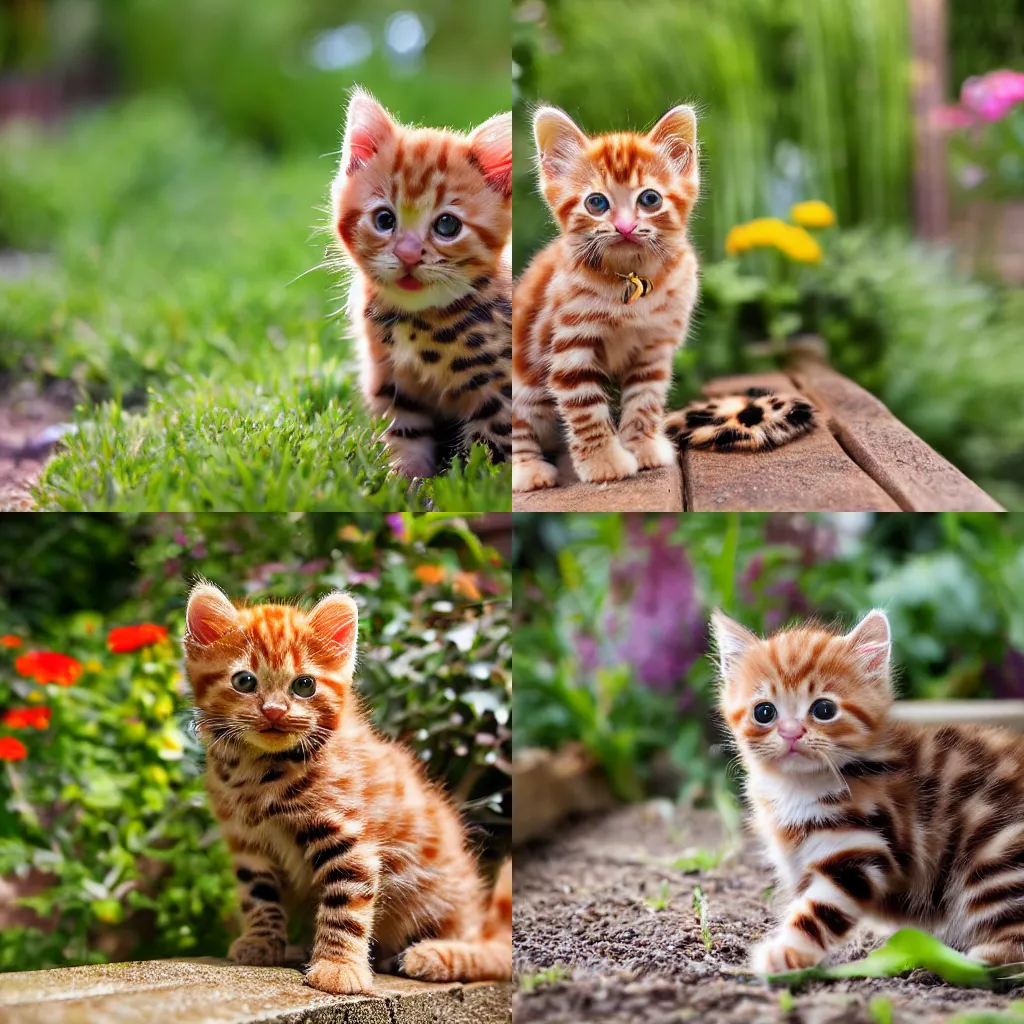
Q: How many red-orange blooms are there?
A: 5